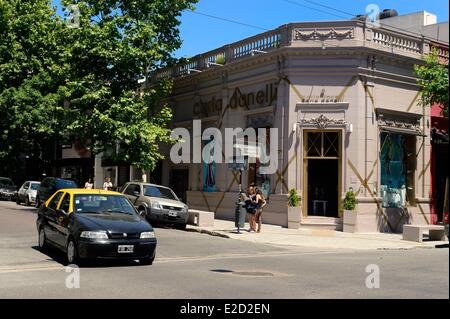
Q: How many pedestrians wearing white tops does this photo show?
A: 2